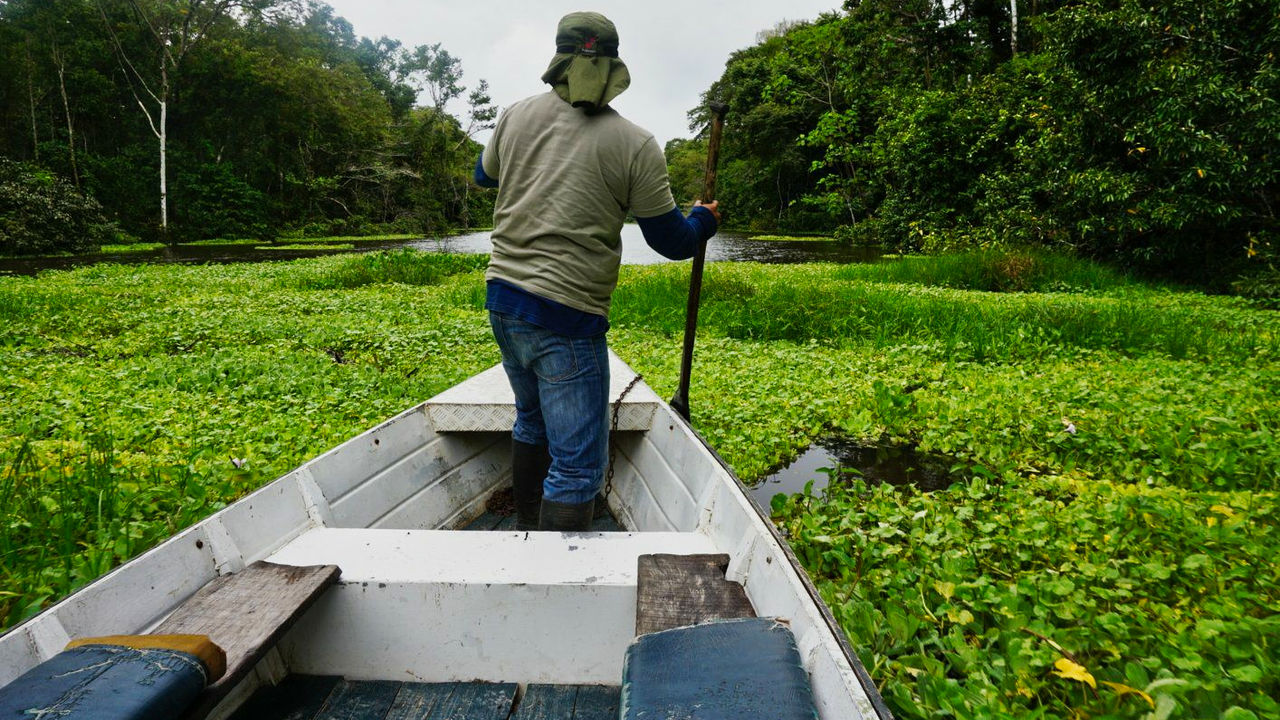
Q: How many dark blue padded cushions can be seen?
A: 2